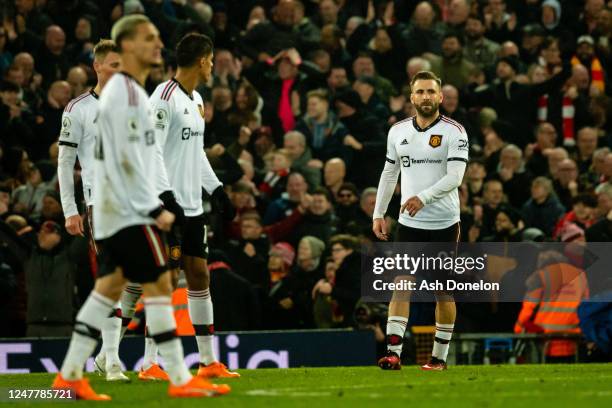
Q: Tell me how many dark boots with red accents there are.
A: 2